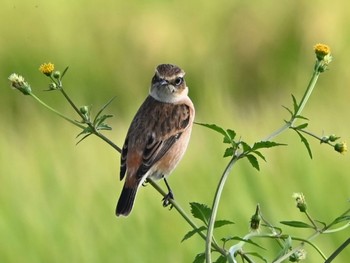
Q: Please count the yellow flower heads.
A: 2